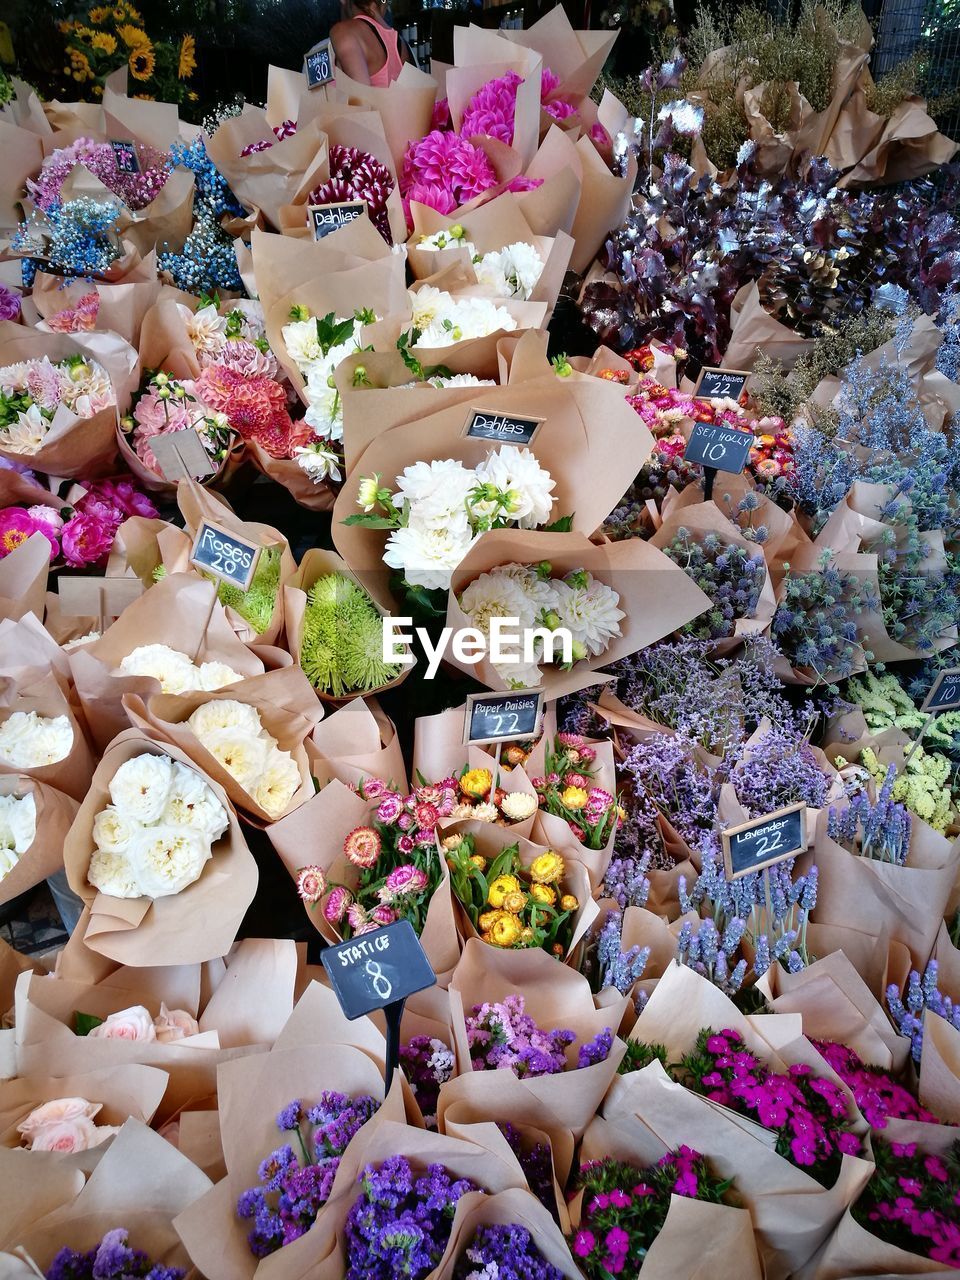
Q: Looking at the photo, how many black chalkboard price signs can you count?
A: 11